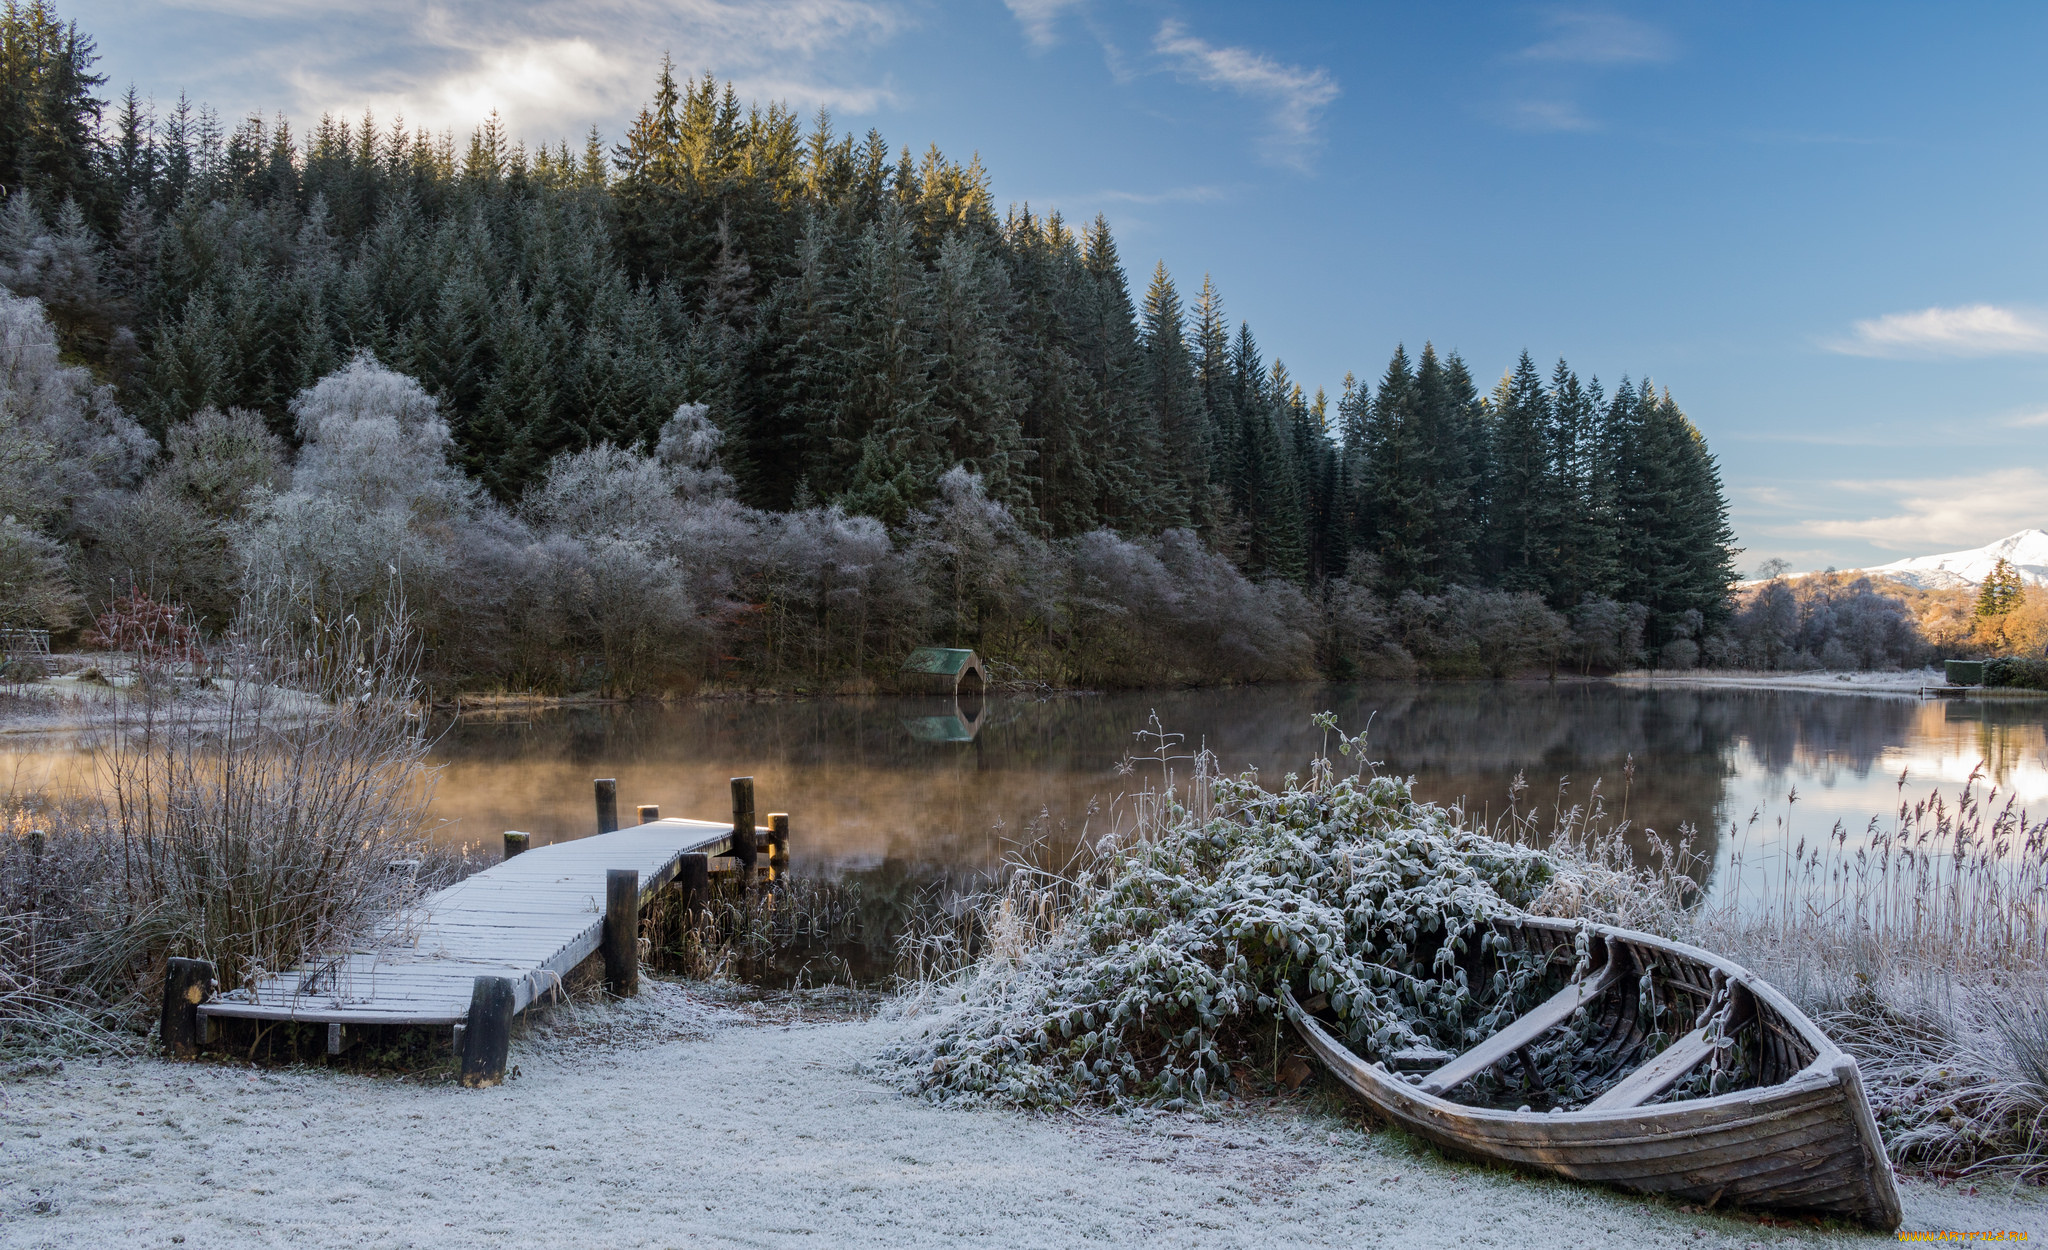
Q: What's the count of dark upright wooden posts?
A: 9